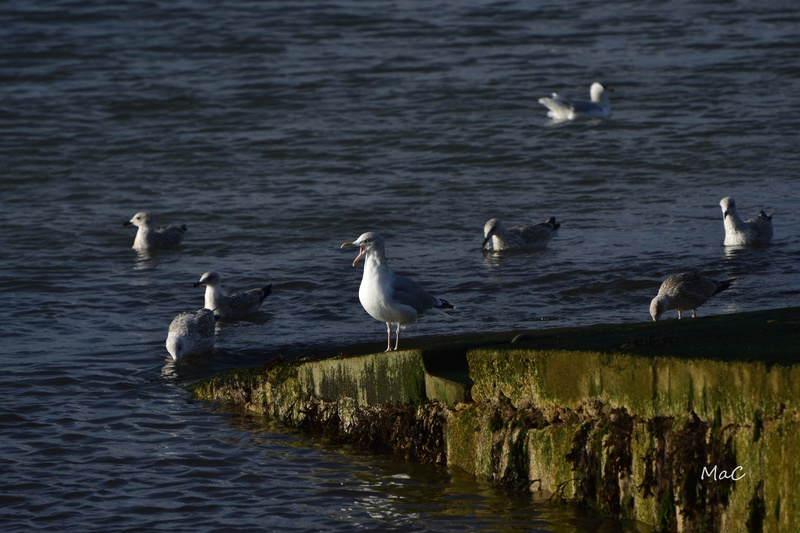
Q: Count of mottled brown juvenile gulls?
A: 6